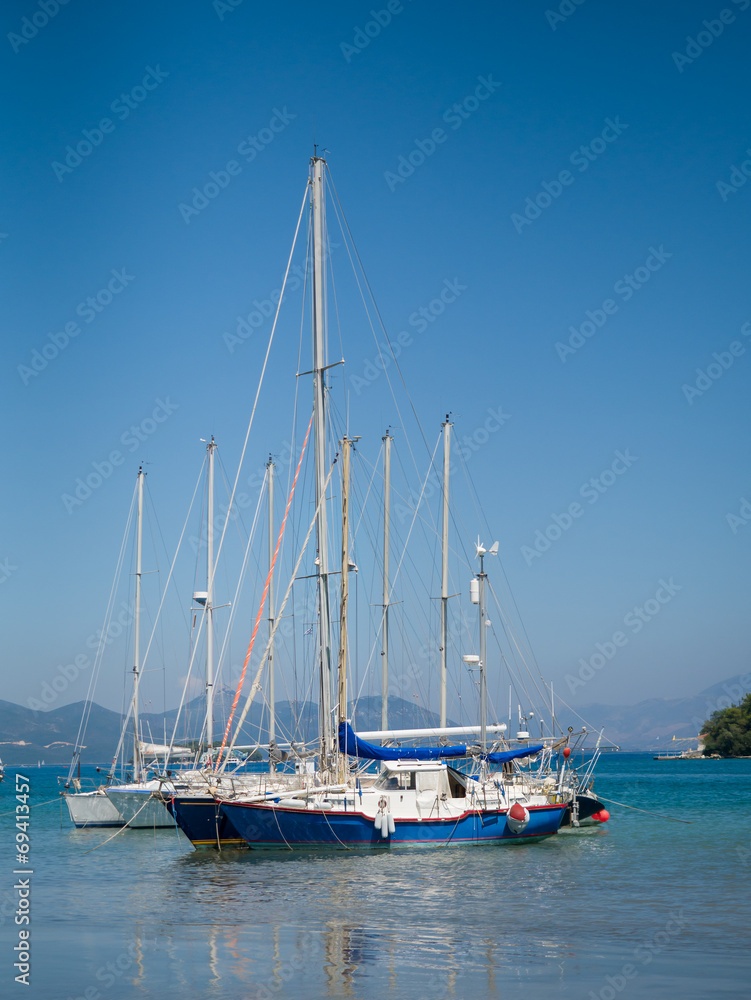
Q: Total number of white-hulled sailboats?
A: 2